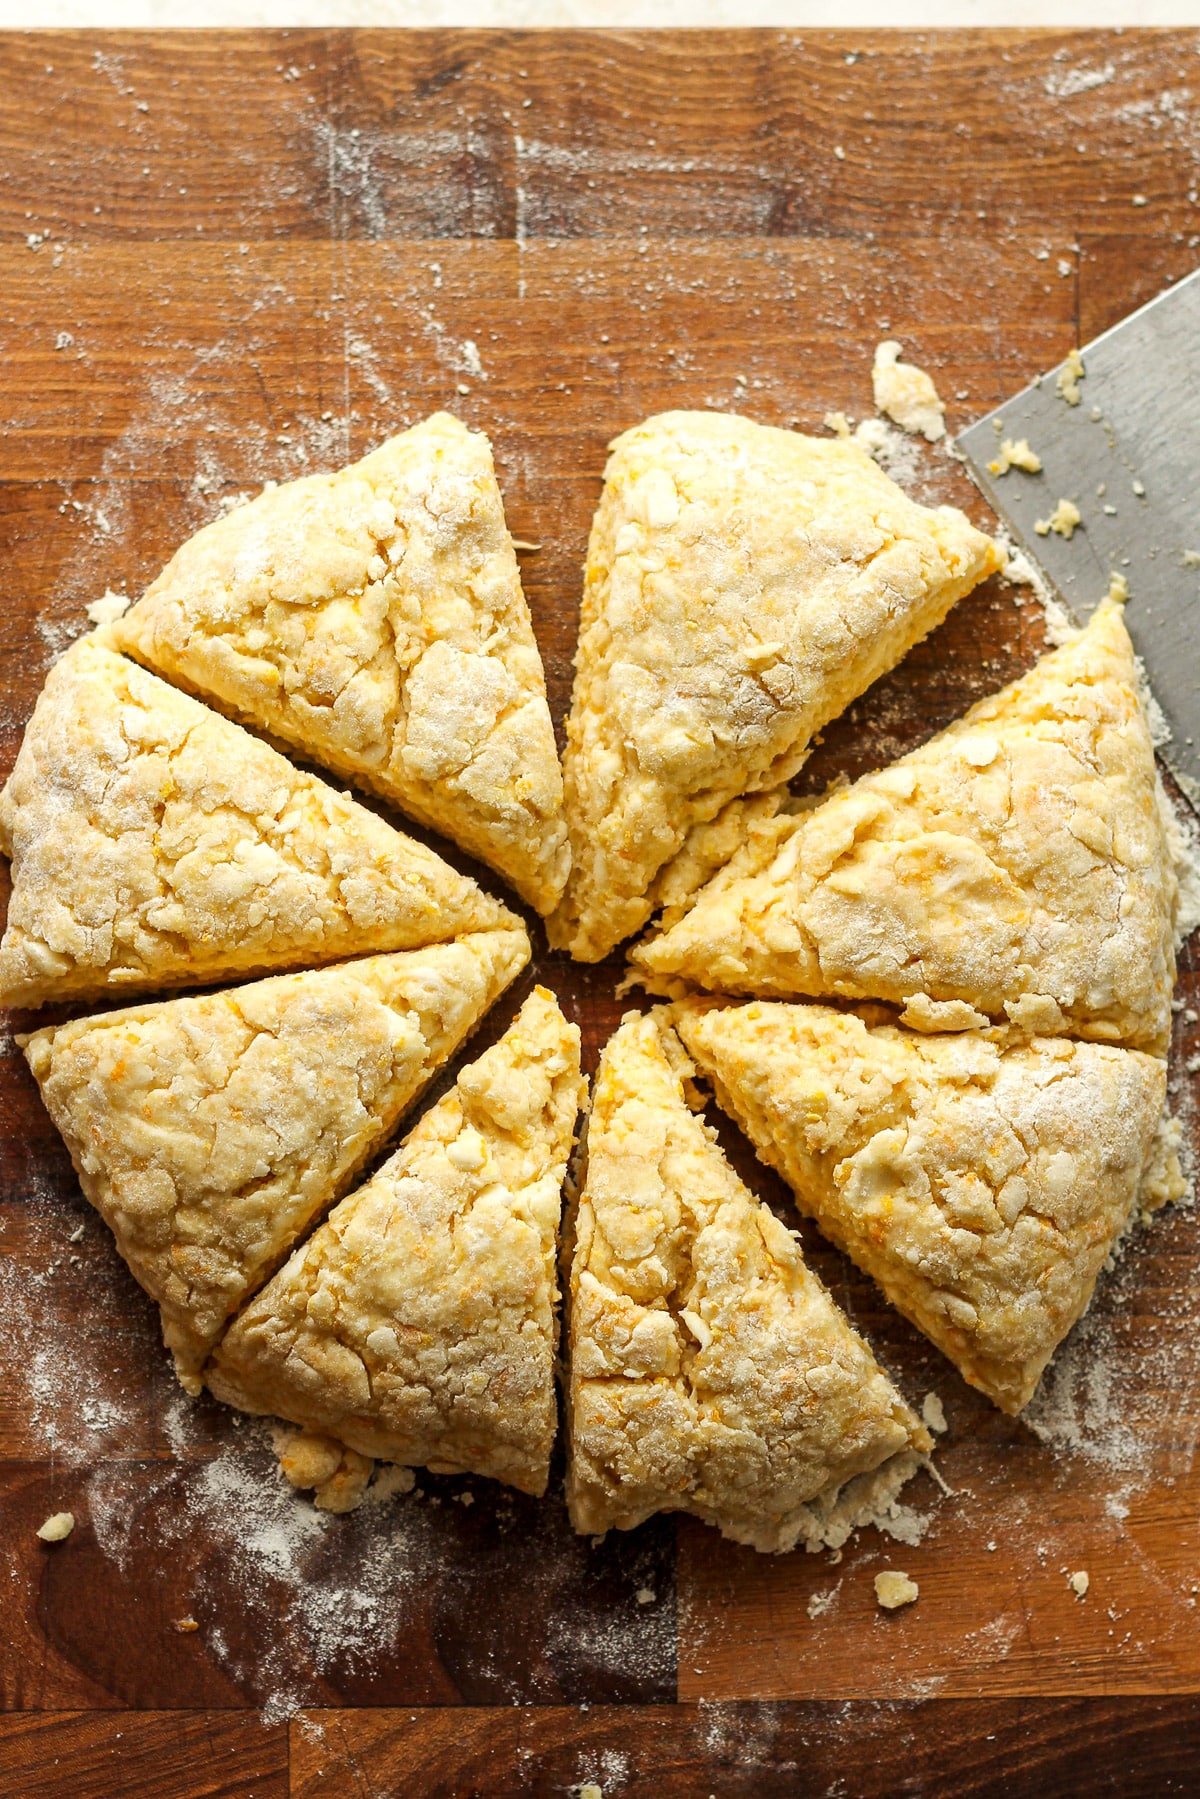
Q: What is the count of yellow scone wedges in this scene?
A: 8